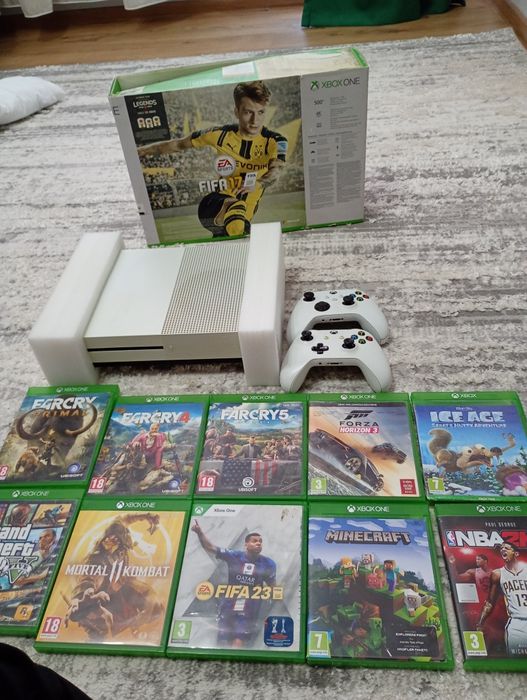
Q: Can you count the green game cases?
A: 10